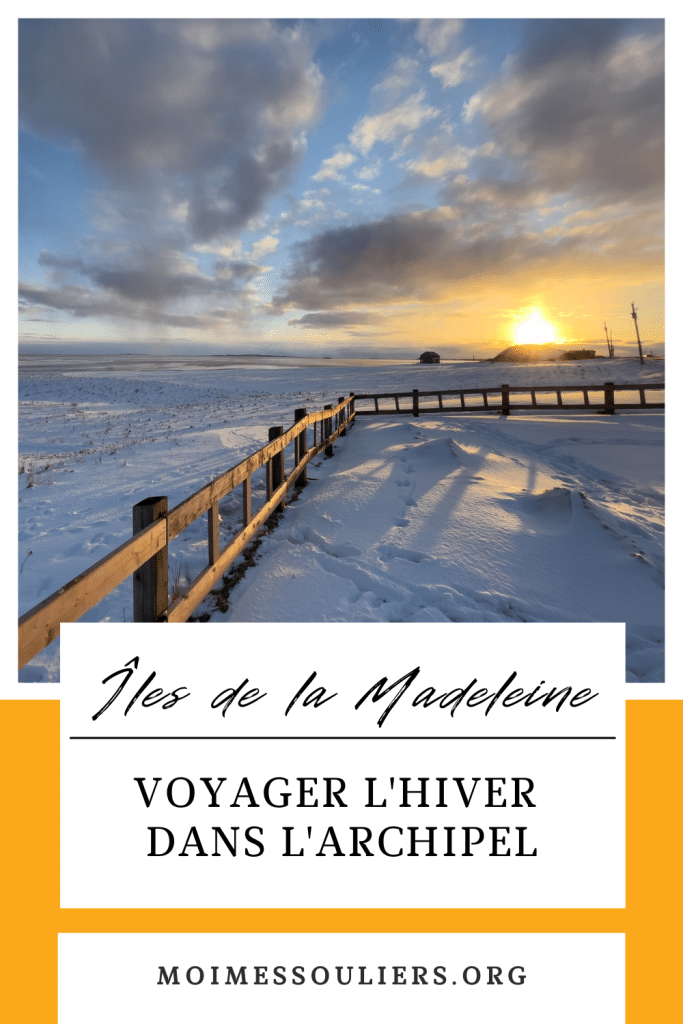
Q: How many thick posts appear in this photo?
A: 9